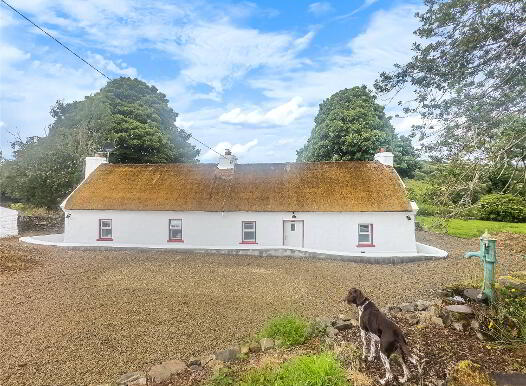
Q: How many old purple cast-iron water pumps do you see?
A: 0